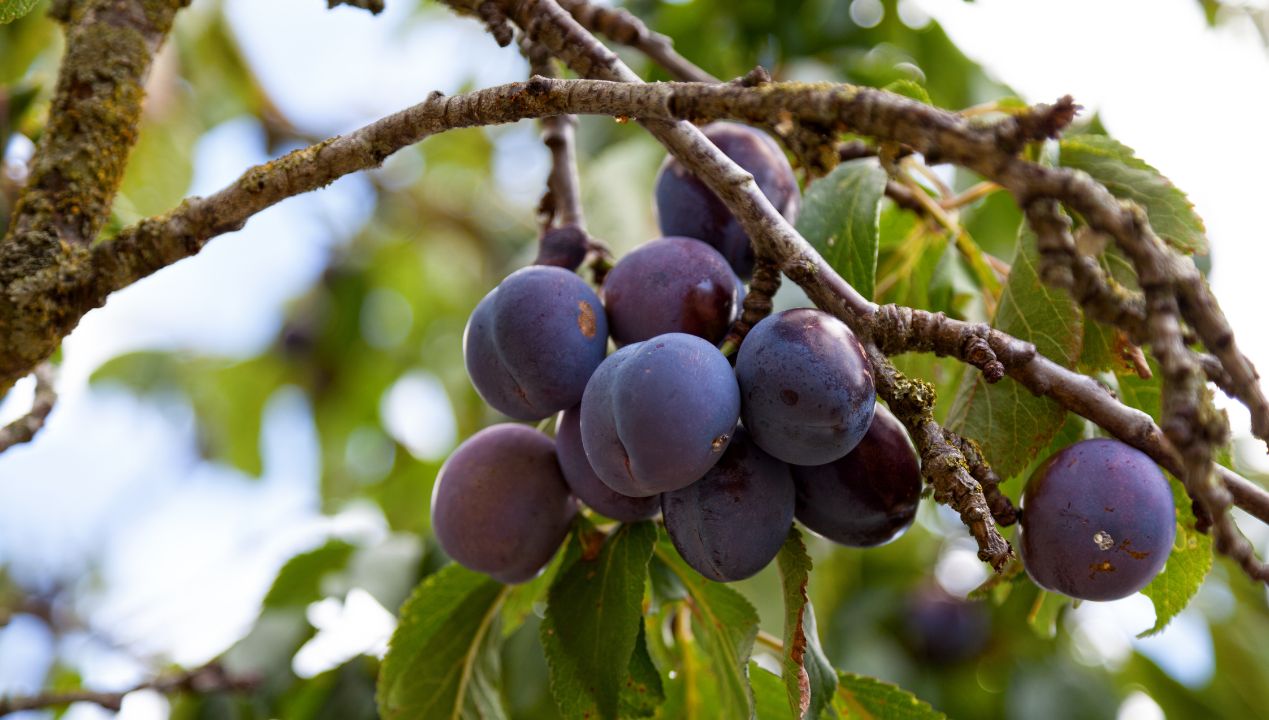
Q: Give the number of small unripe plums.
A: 0